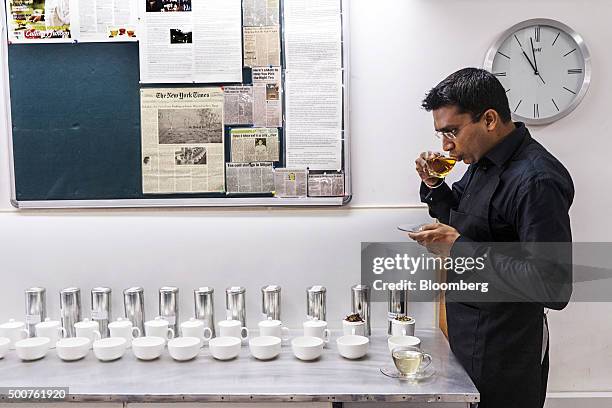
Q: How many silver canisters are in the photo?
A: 11